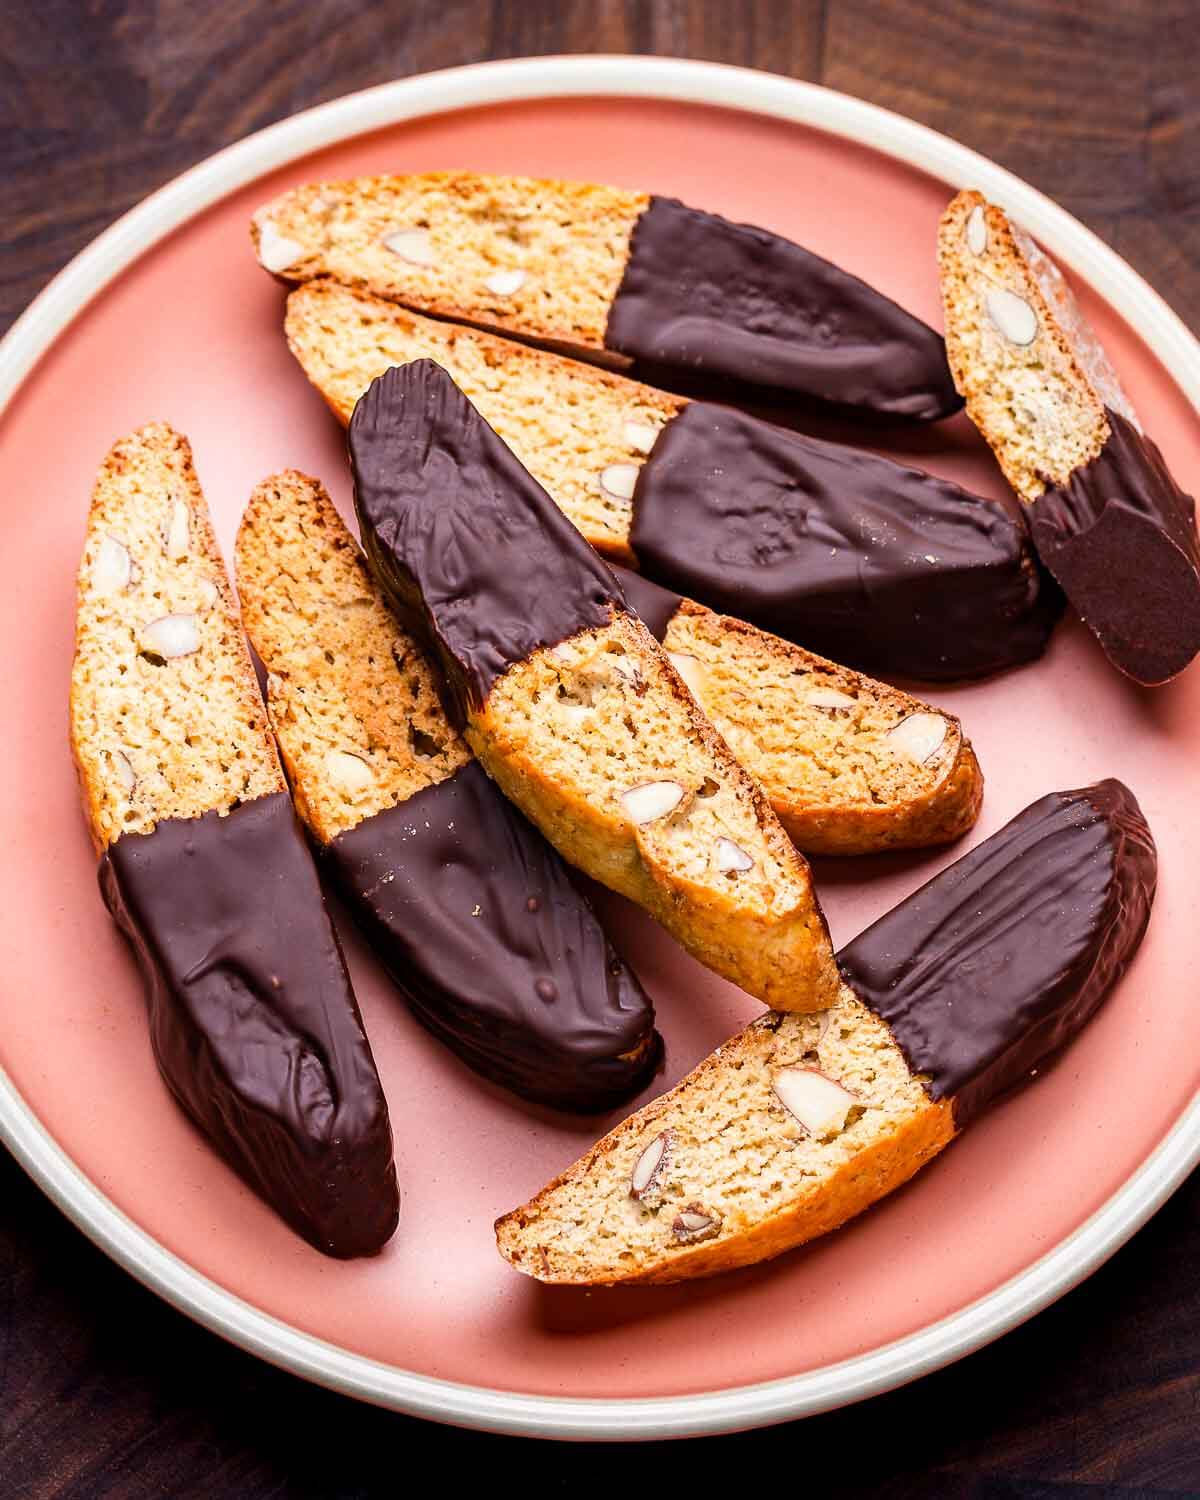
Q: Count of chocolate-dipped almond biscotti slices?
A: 8